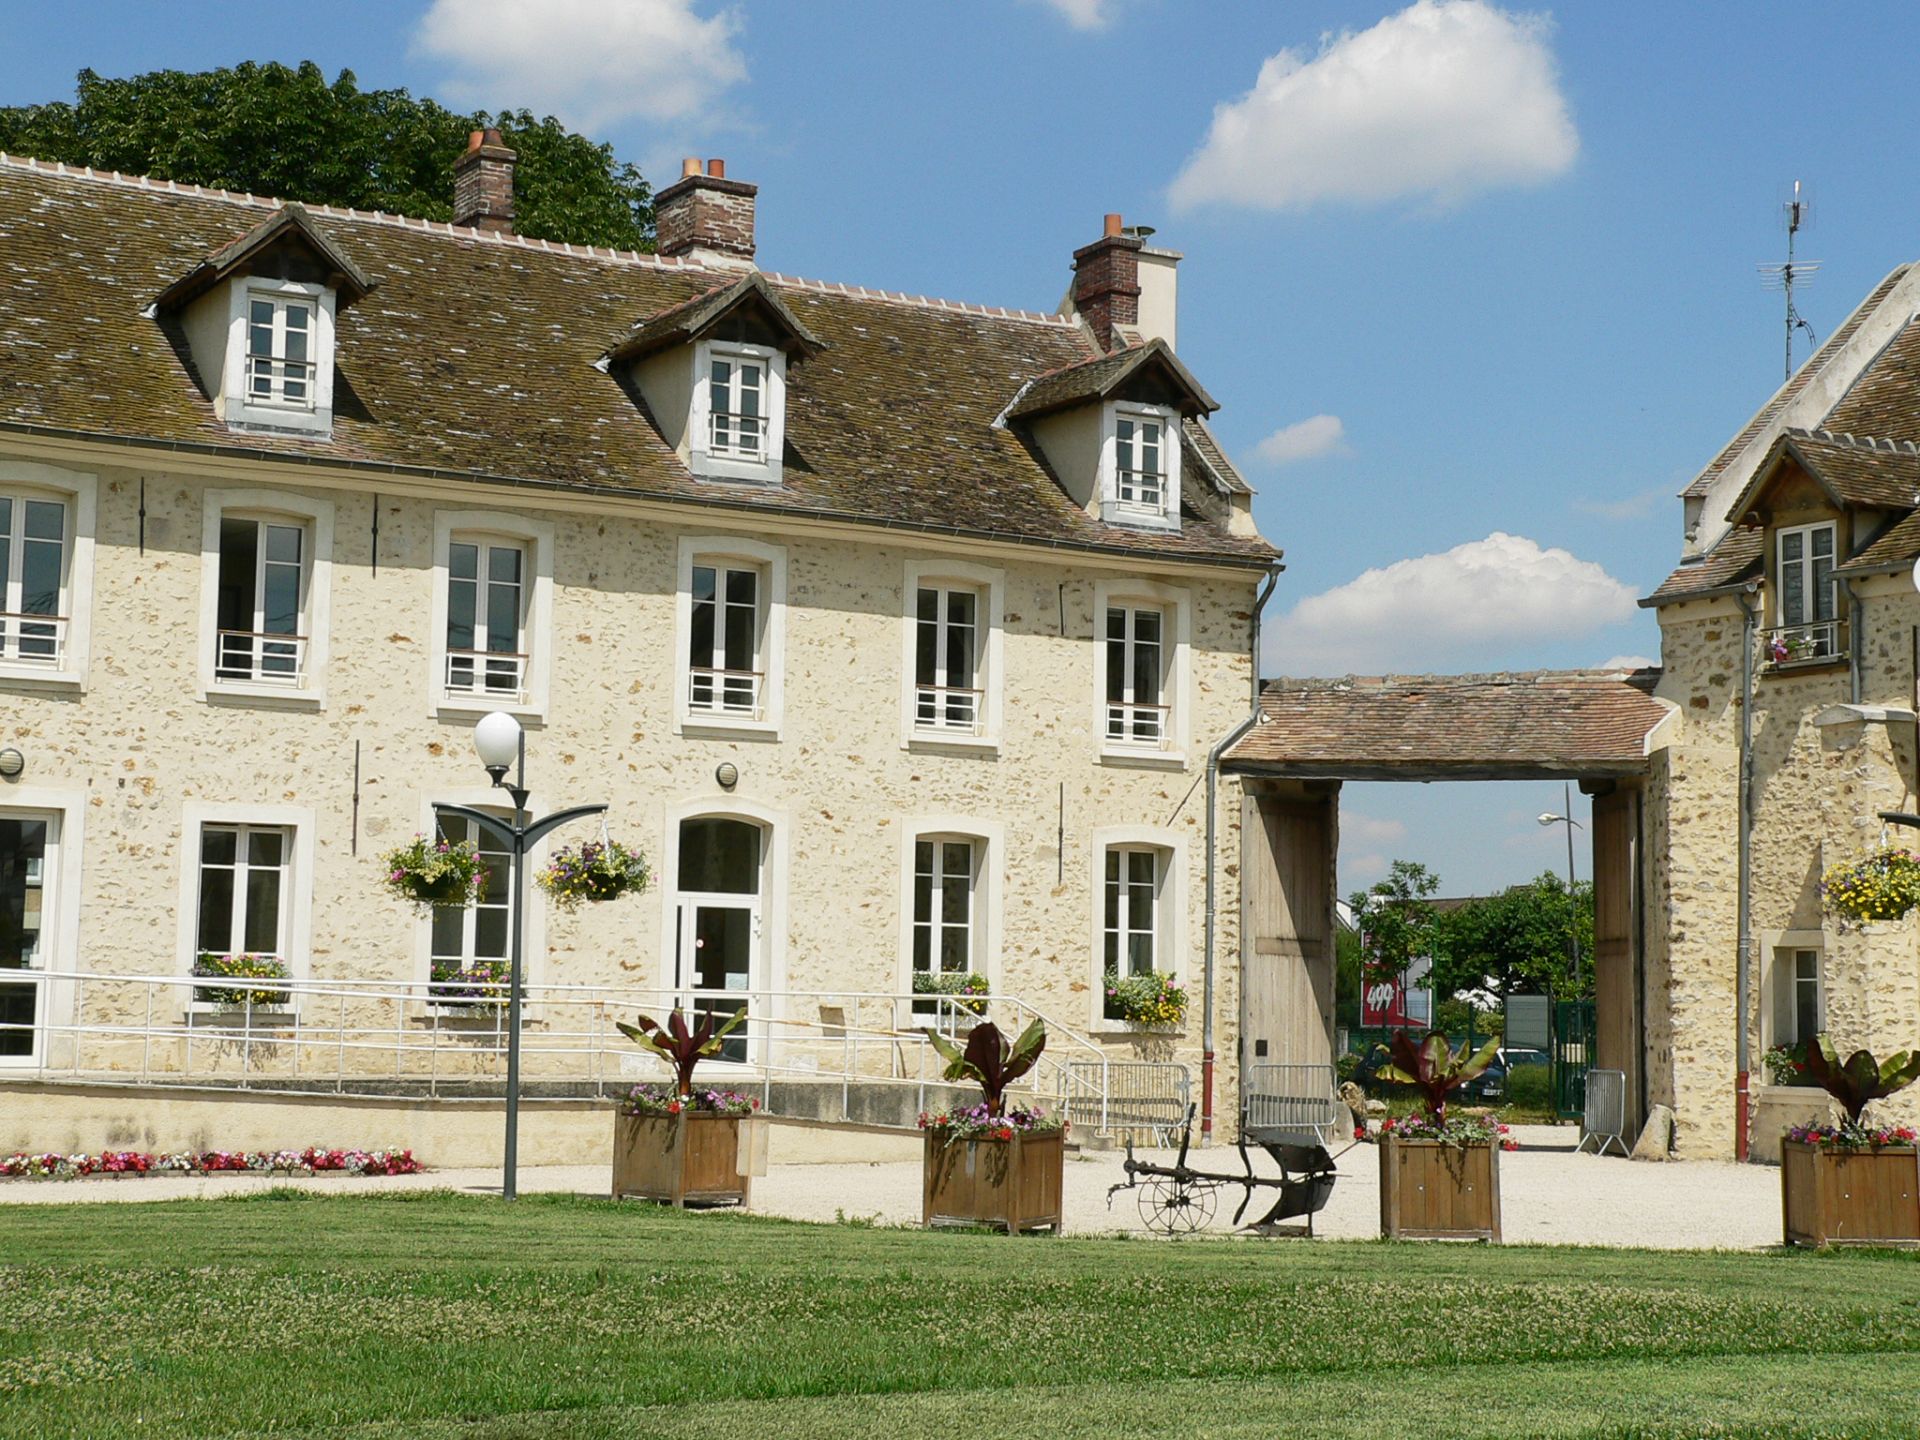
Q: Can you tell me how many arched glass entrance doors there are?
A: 1